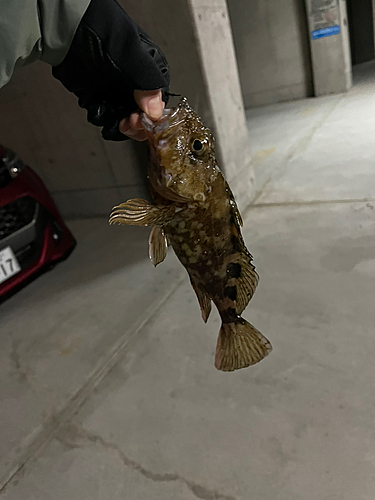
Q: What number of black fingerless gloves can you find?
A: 1